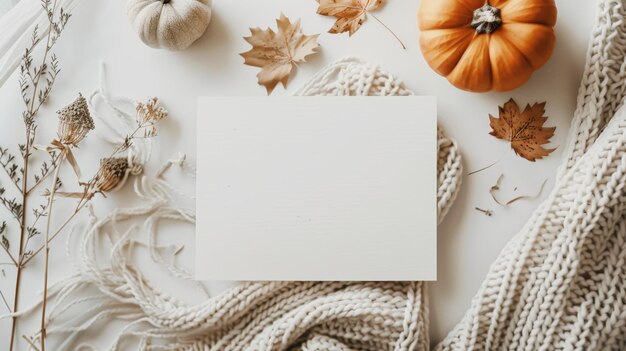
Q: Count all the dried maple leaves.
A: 3